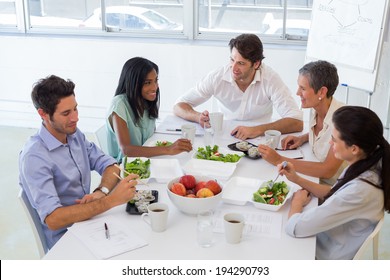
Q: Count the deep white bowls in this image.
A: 1